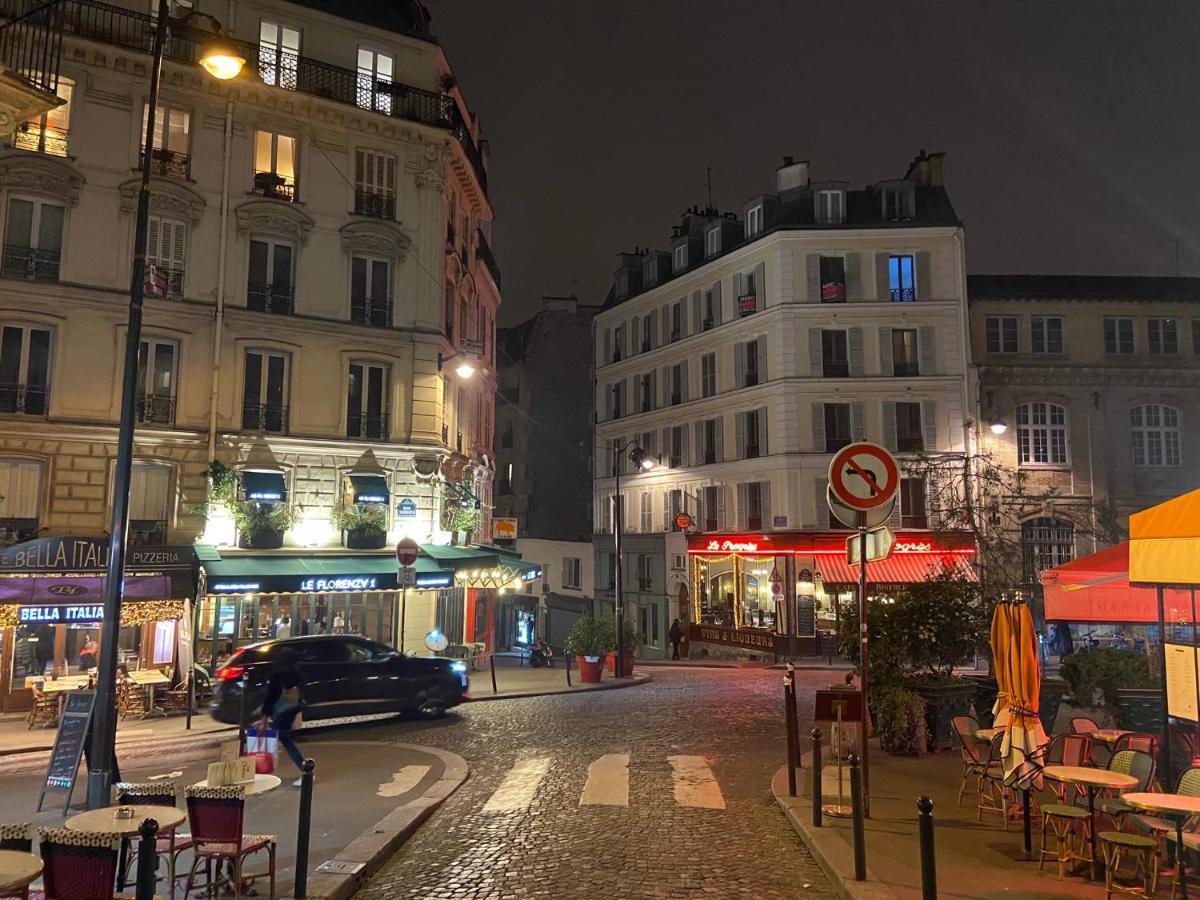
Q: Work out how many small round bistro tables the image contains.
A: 7